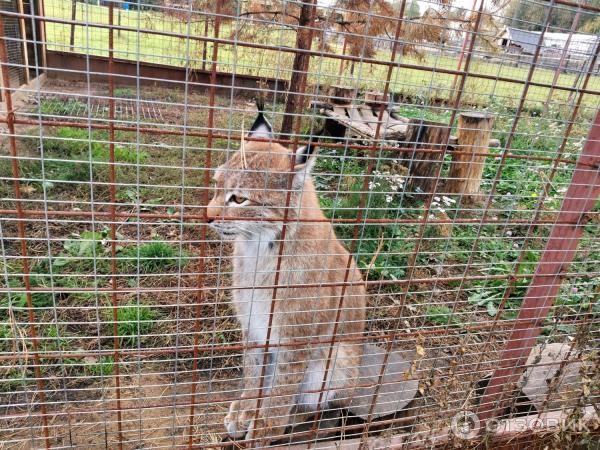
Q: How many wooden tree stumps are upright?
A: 4